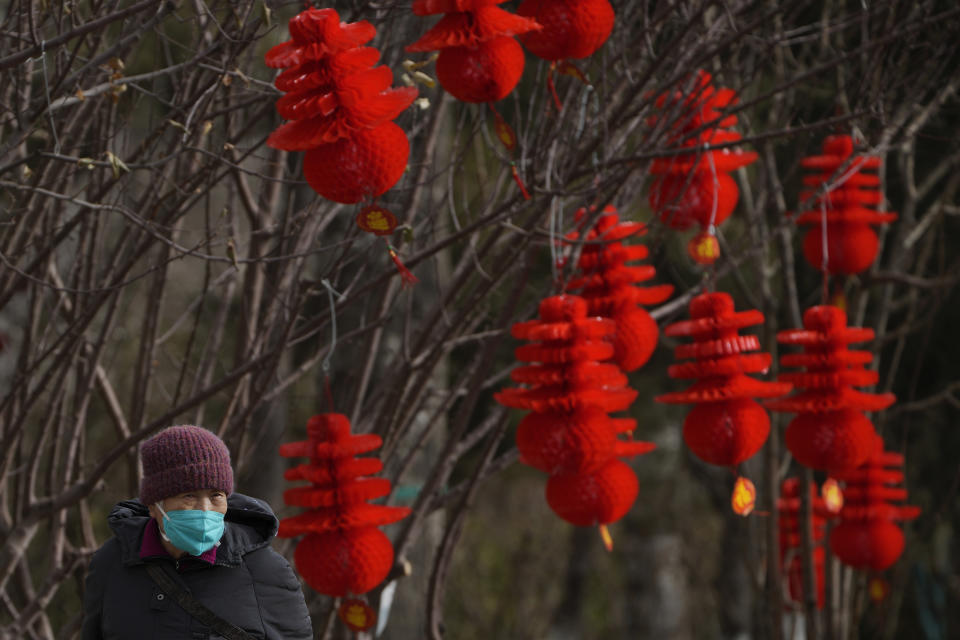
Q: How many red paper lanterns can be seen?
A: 13